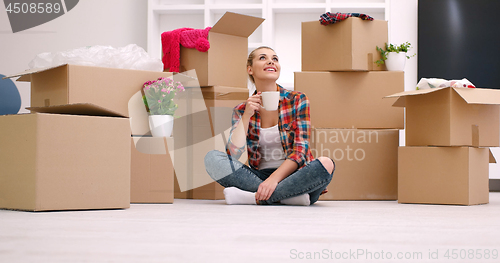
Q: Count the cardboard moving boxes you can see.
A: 10